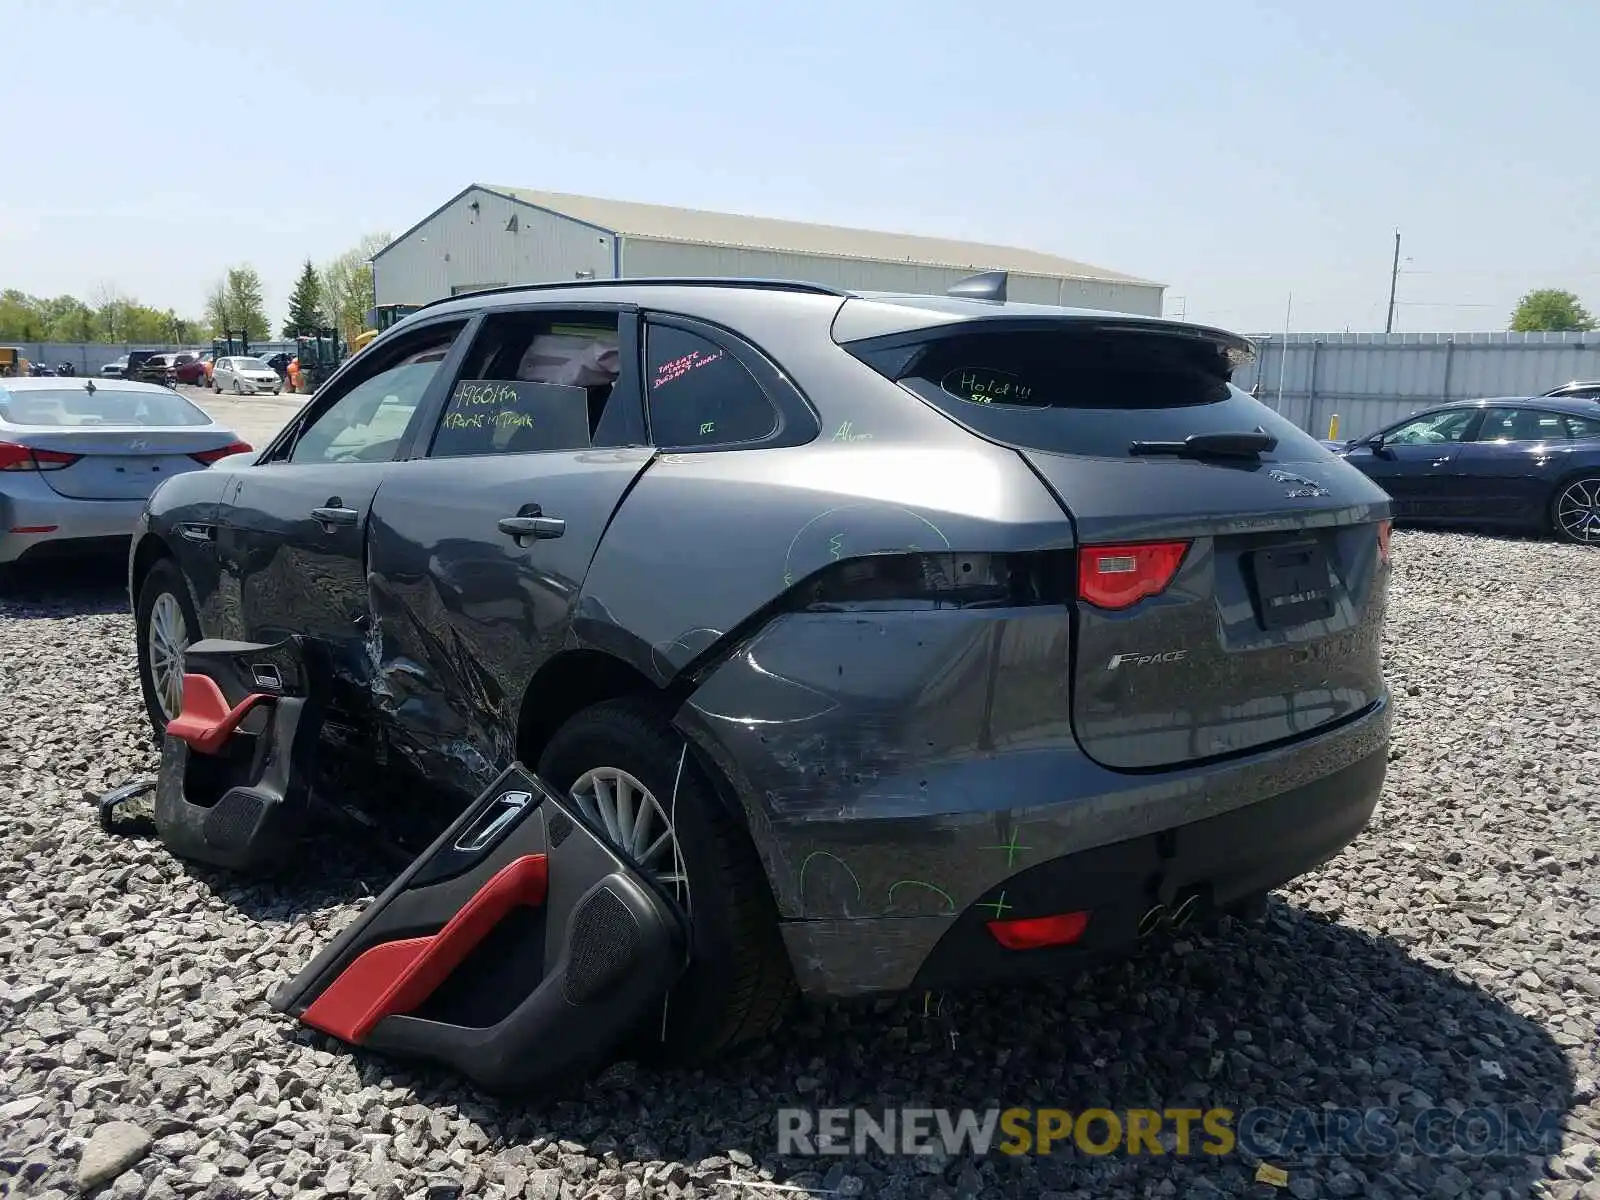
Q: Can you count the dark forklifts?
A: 2